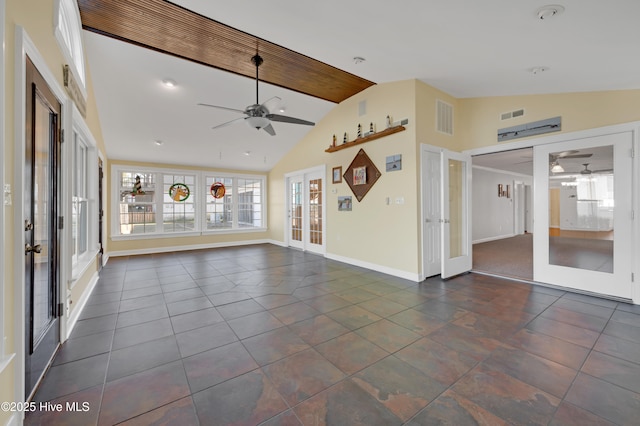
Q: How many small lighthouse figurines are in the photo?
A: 5